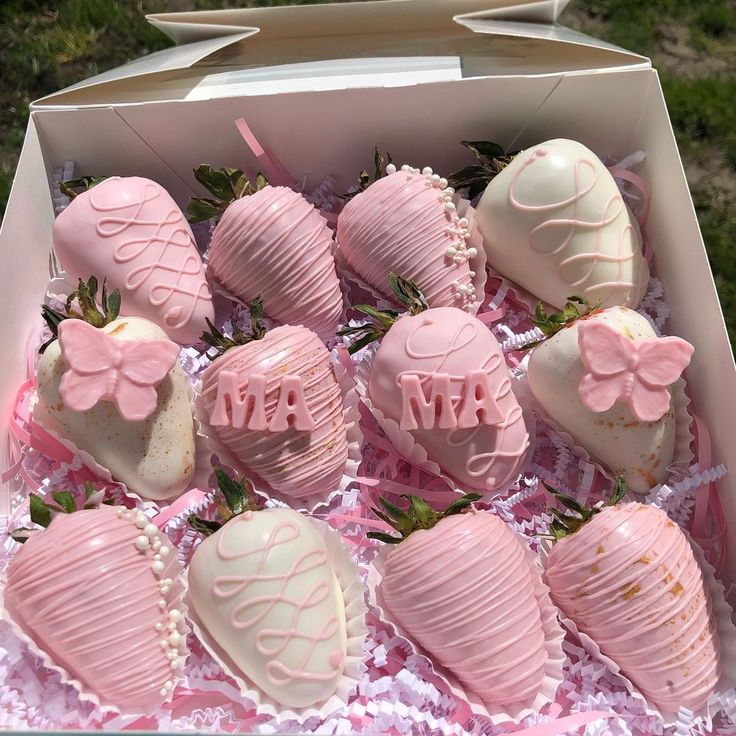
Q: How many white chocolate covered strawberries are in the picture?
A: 4